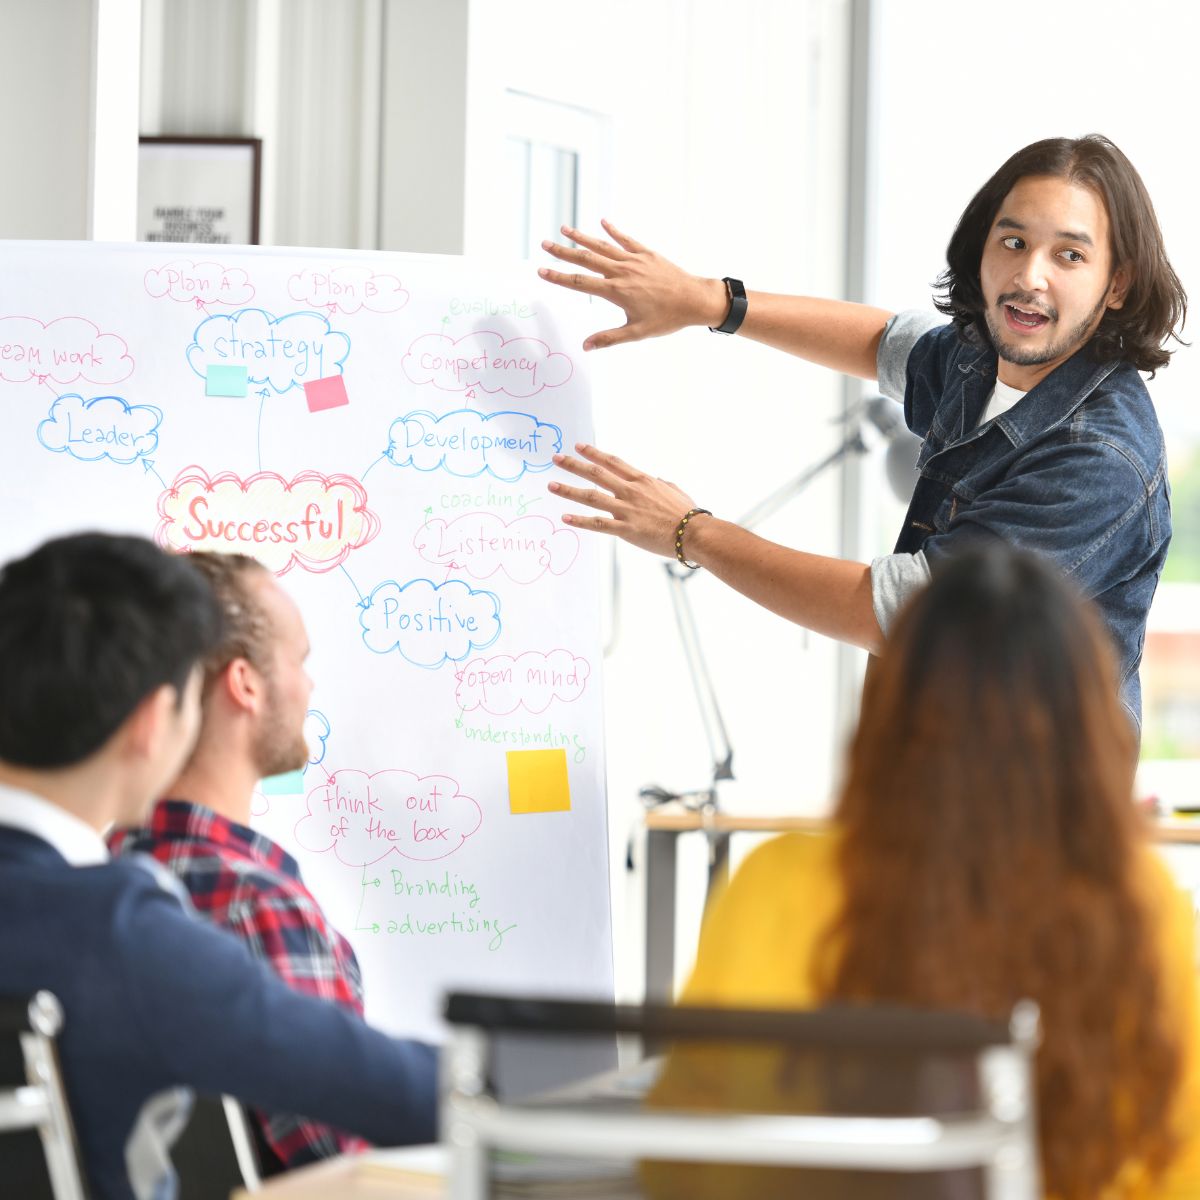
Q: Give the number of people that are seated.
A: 3